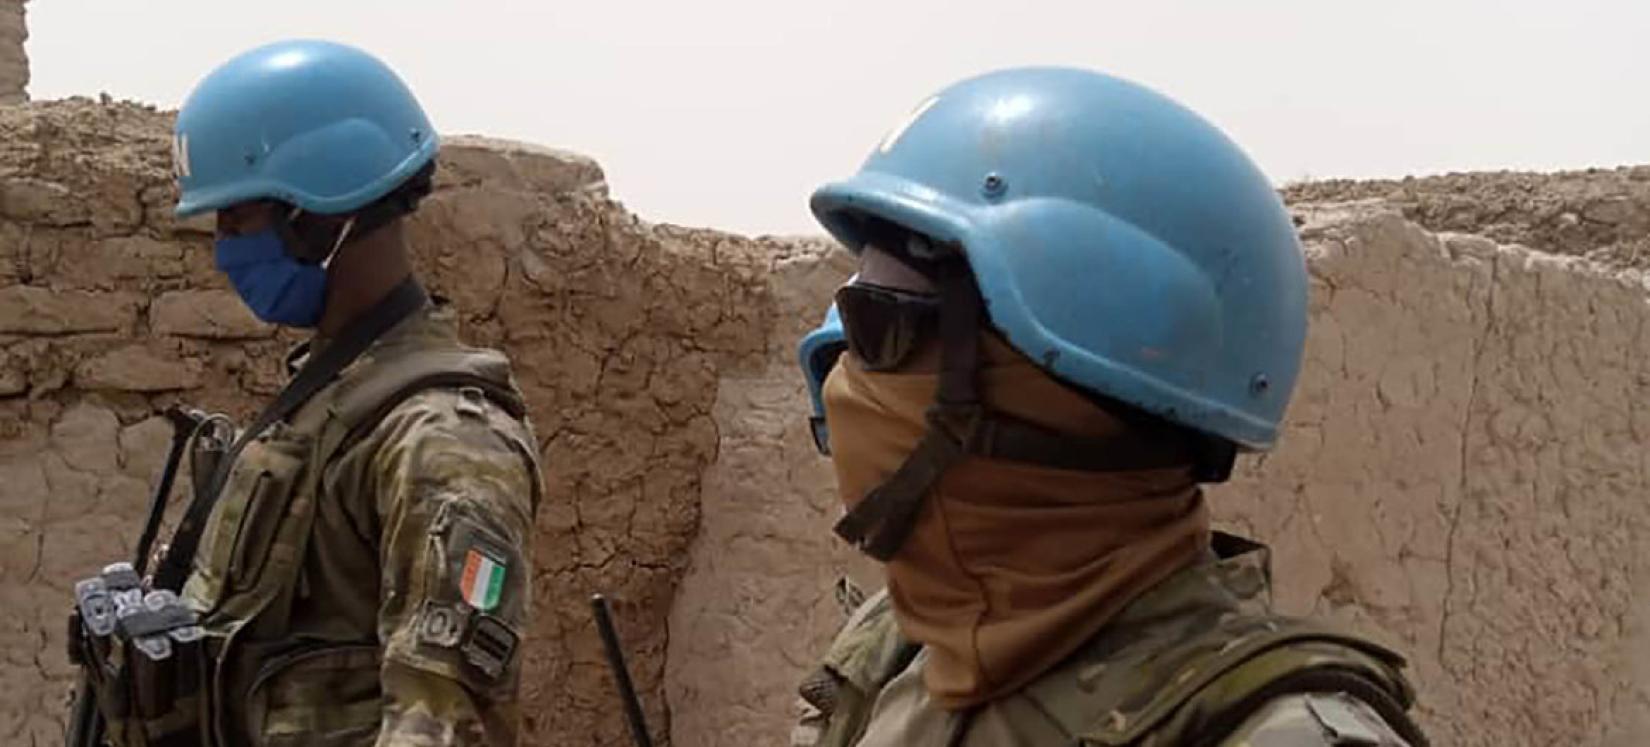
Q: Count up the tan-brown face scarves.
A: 1